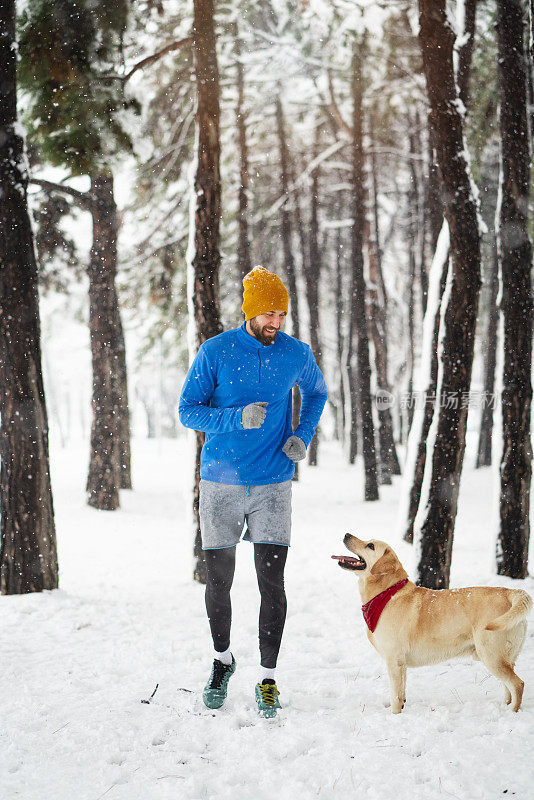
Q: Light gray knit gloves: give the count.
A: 2